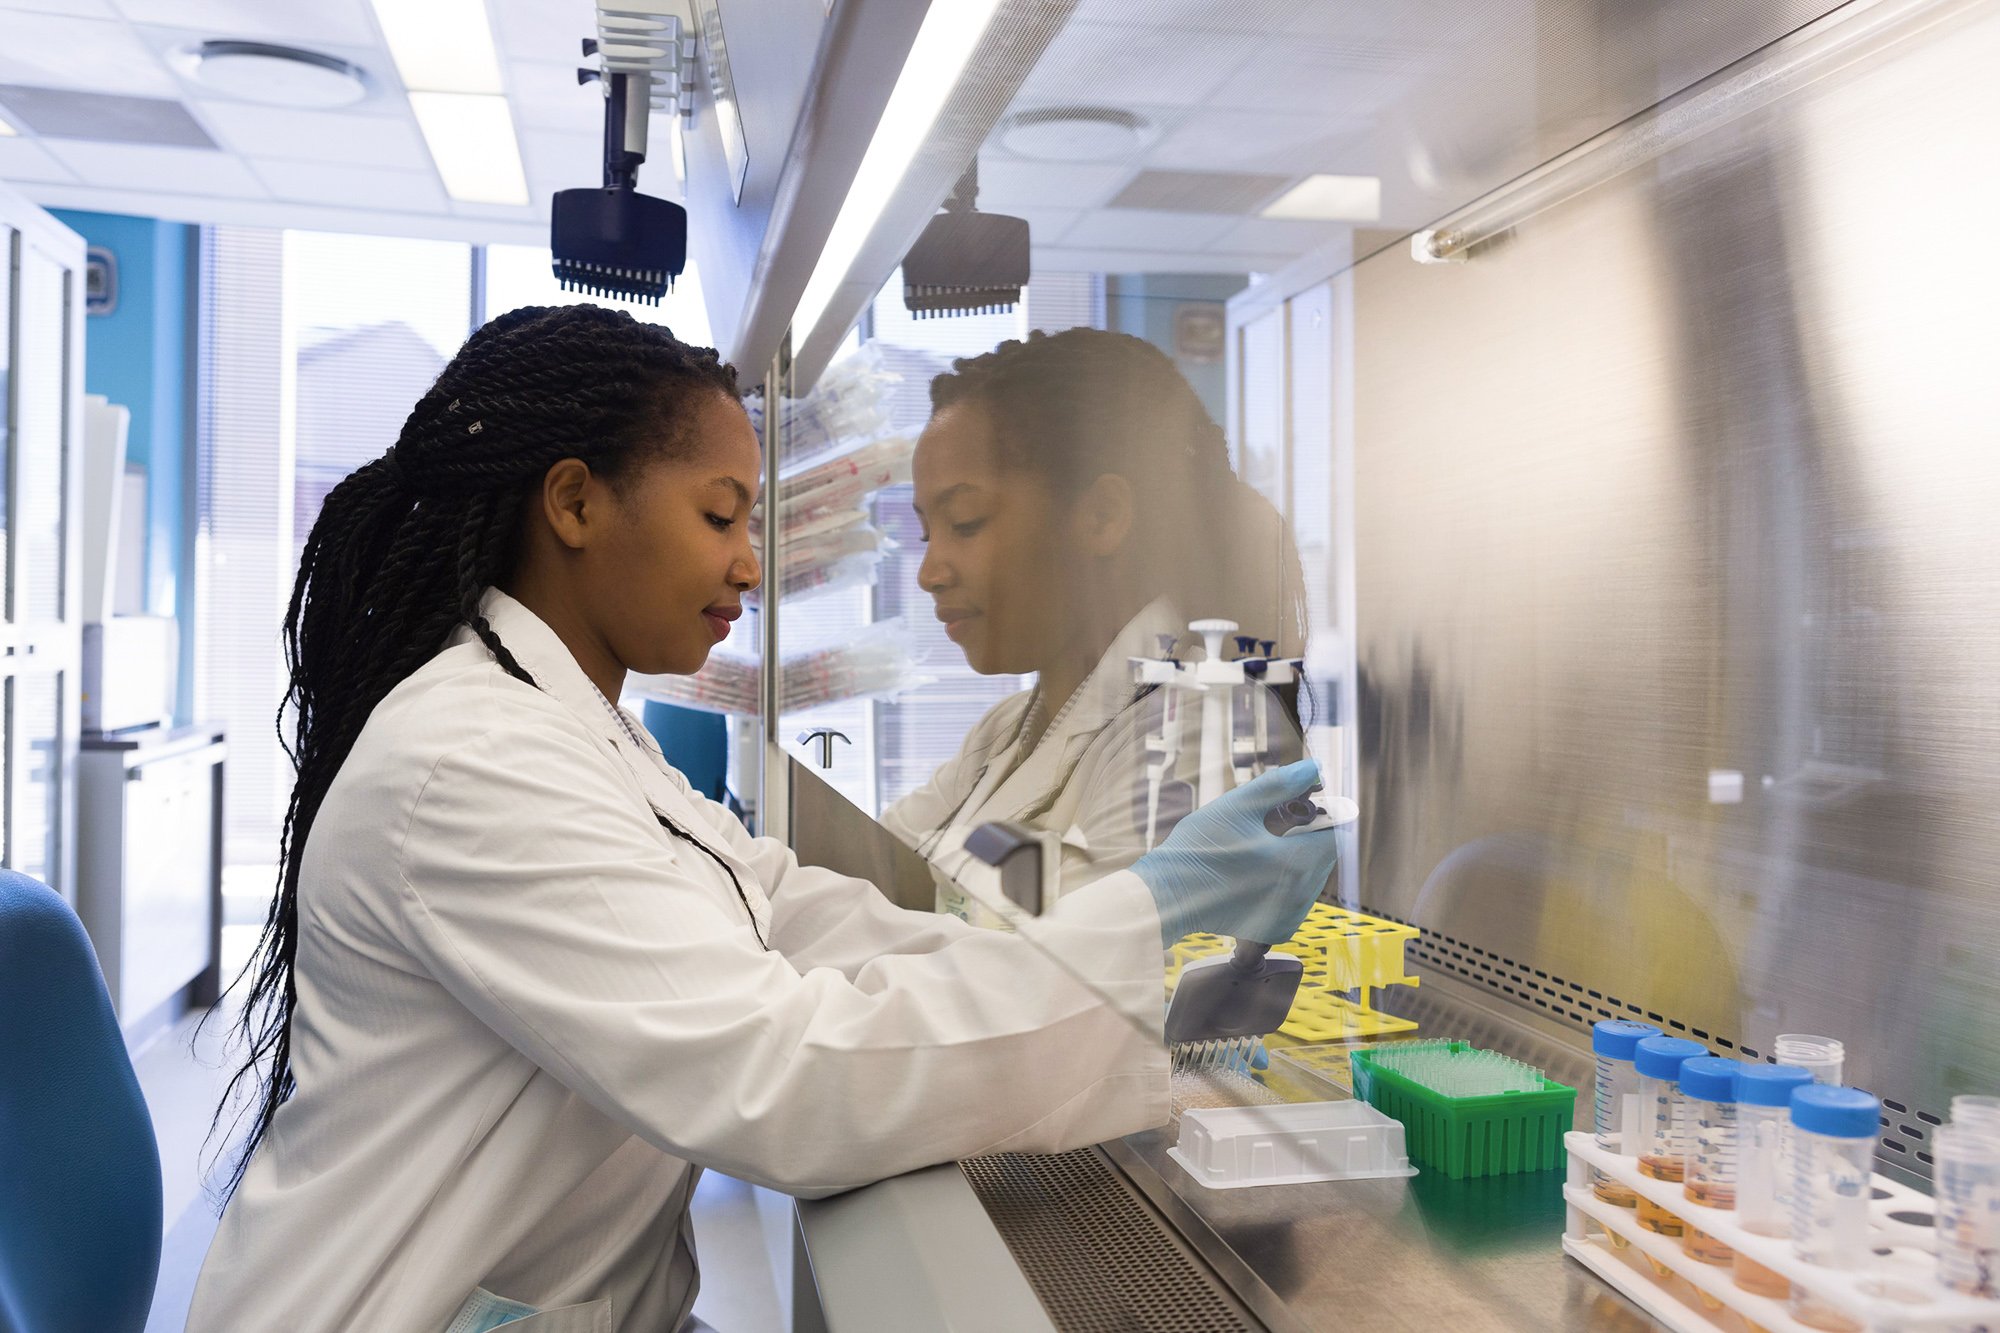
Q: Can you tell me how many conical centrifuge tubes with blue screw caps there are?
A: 5